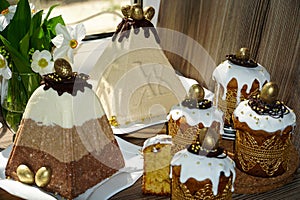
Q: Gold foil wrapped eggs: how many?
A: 10